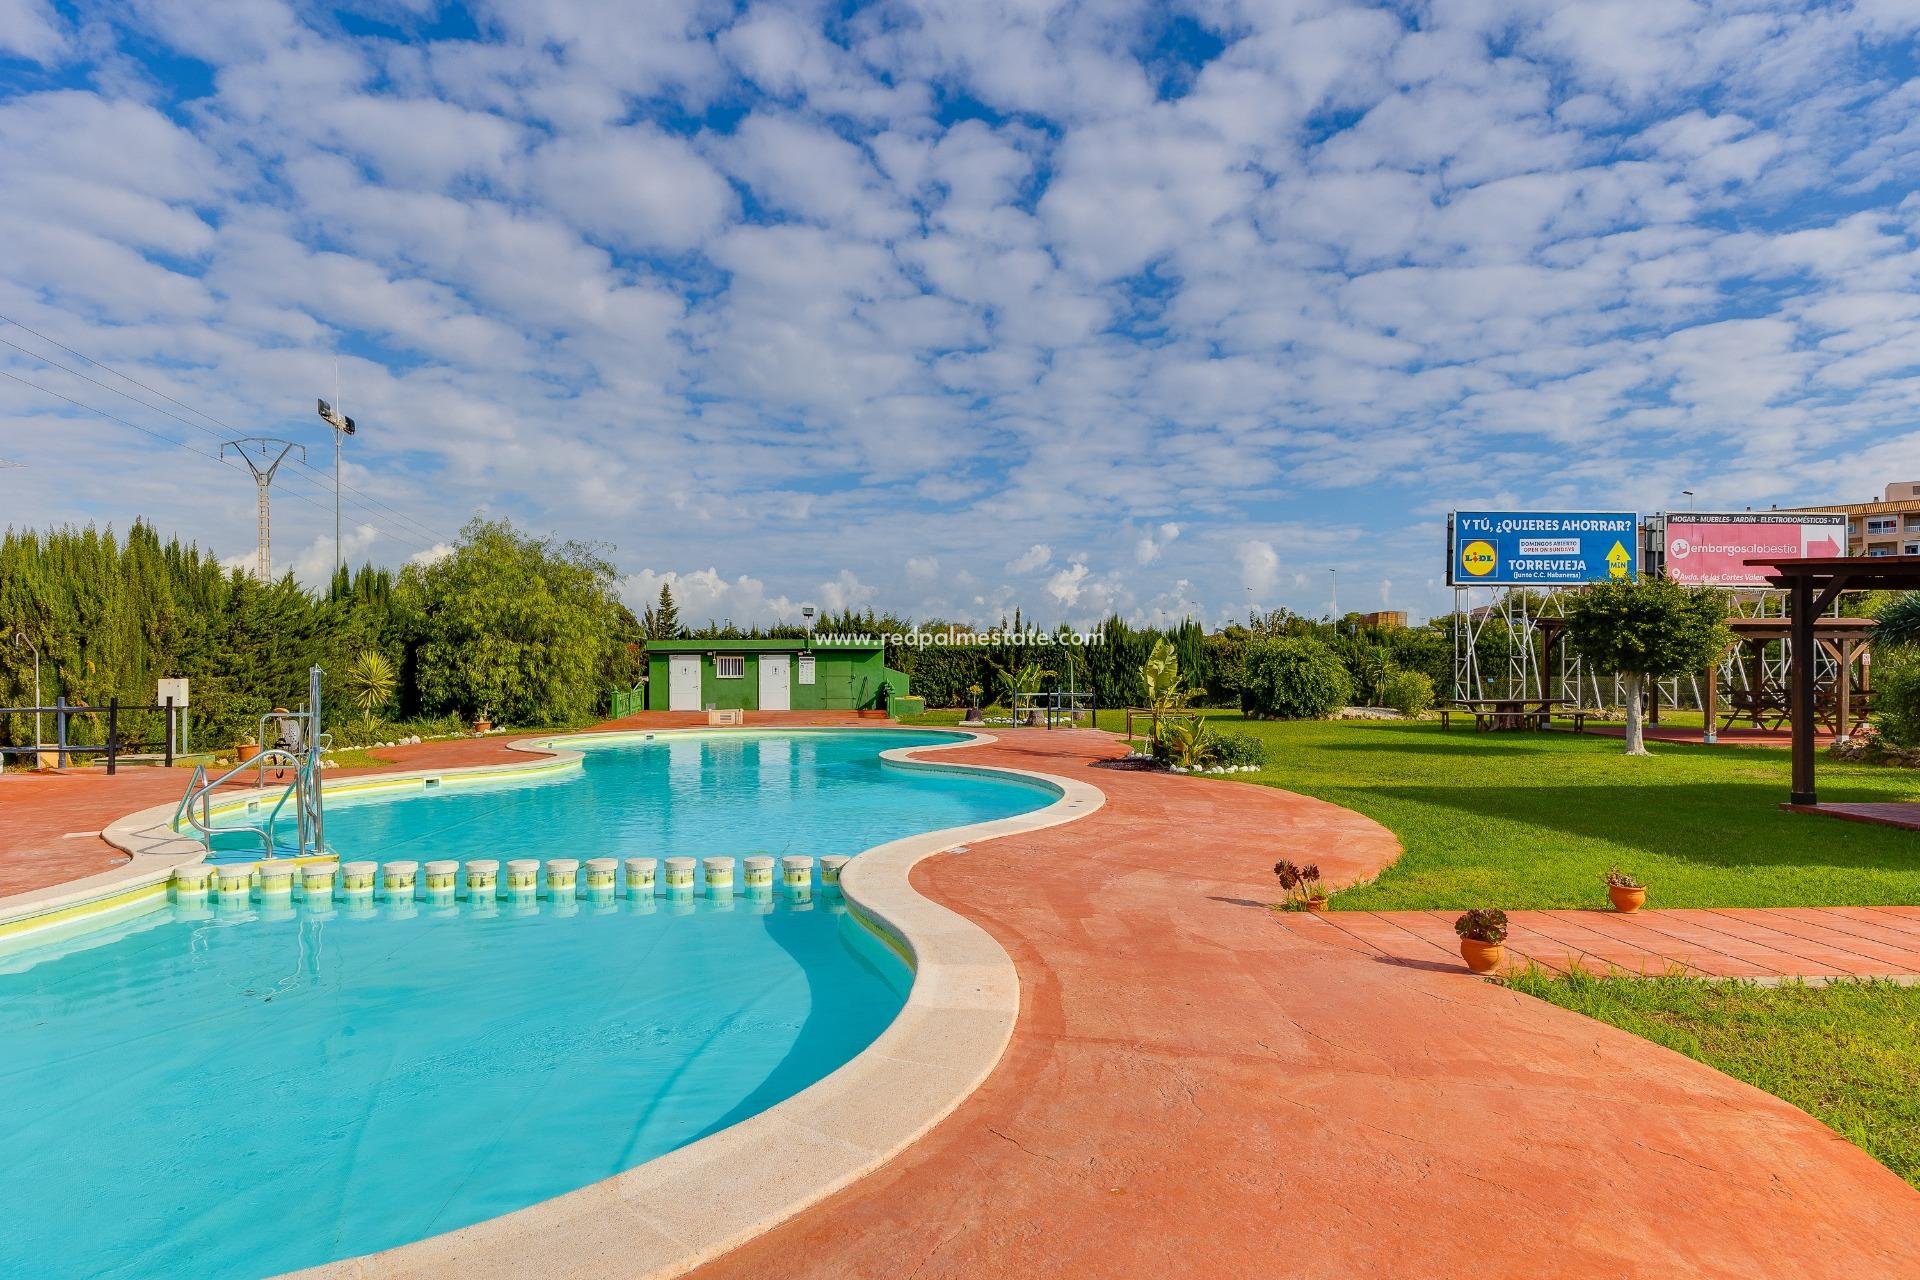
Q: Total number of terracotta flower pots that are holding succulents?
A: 3